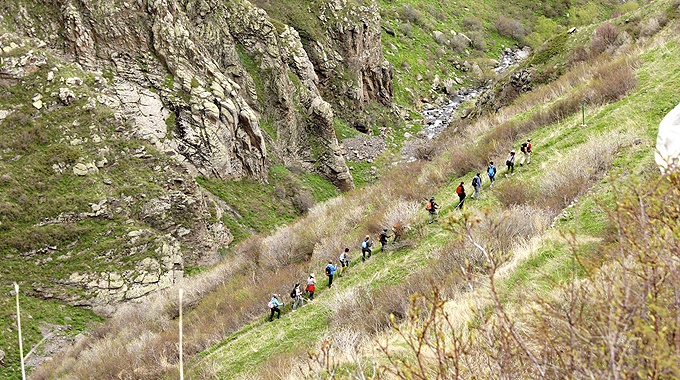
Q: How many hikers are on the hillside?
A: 14